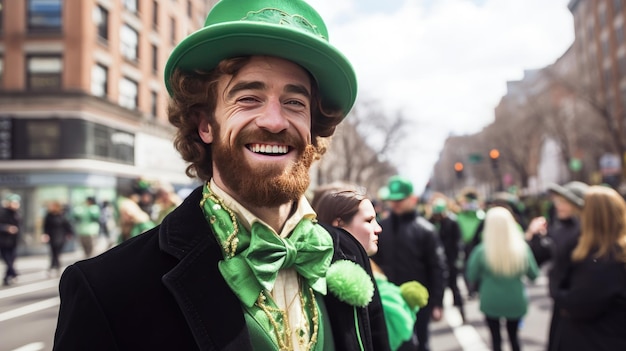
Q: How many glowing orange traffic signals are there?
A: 2